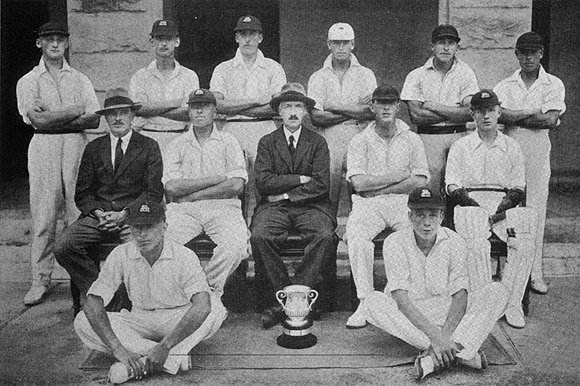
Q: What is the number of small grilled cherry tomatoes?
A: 0